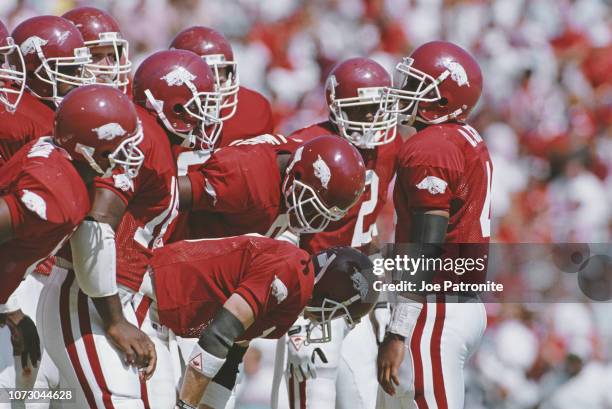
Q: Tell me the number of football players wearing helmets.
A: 10